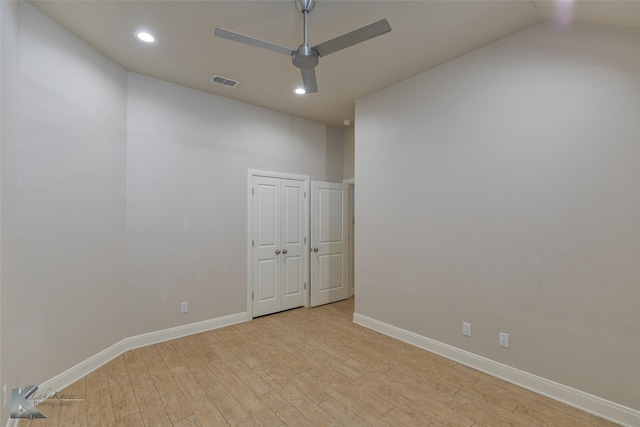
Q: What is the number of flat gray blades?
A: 3